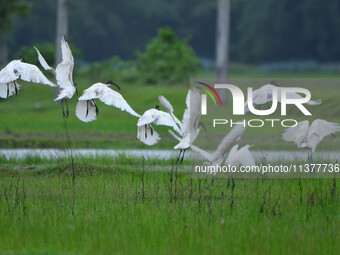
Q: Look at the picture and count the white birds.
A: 9